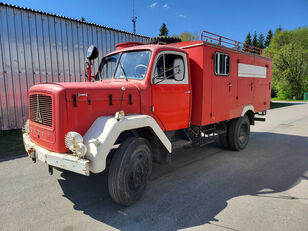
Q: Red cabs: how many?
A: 1